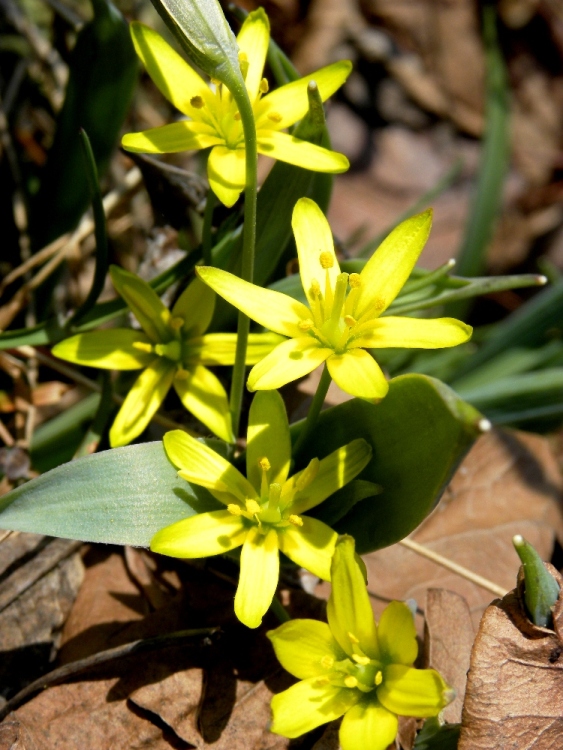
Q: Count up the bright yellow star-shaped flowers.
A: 5